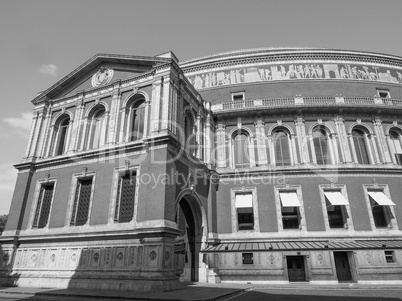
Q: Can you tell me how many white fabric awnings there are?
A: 4